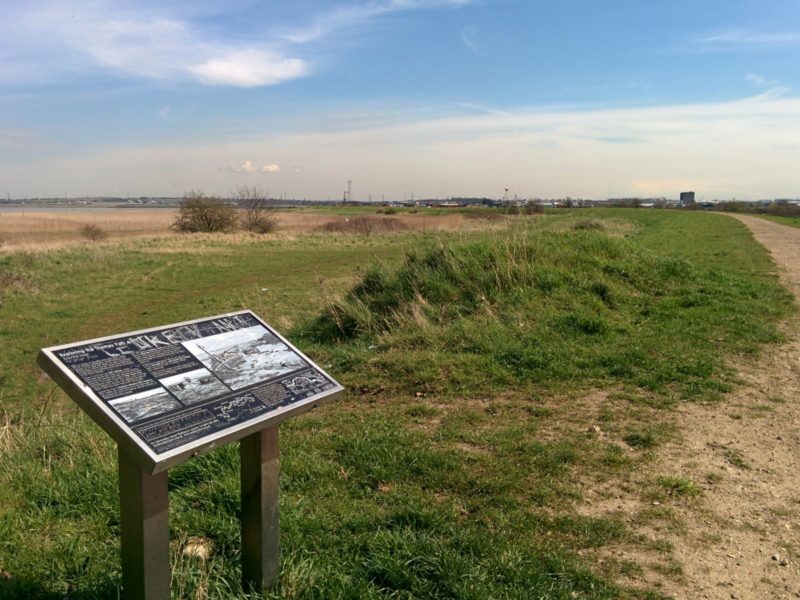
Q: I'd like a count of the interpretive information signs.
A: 1